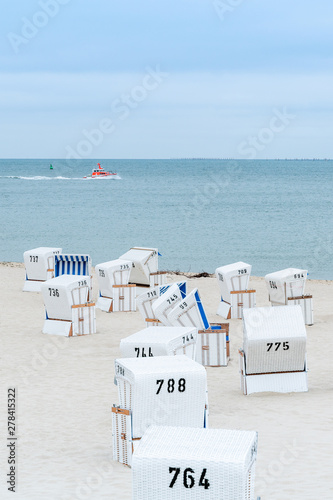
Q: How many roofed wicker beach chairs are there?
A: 14